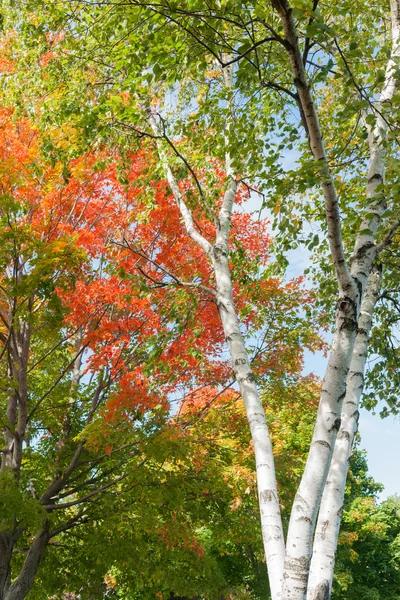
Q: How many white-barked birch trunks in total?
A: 3